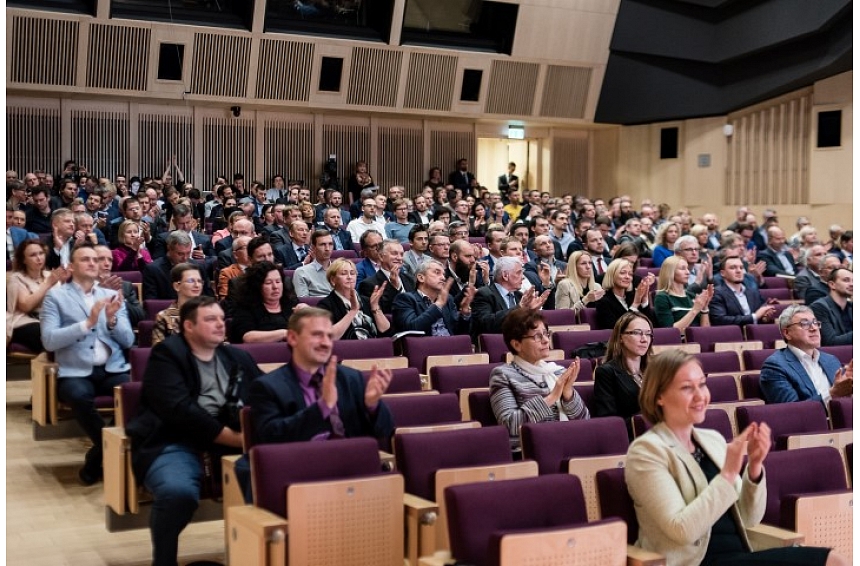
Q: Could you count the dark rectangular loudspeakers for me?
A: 5